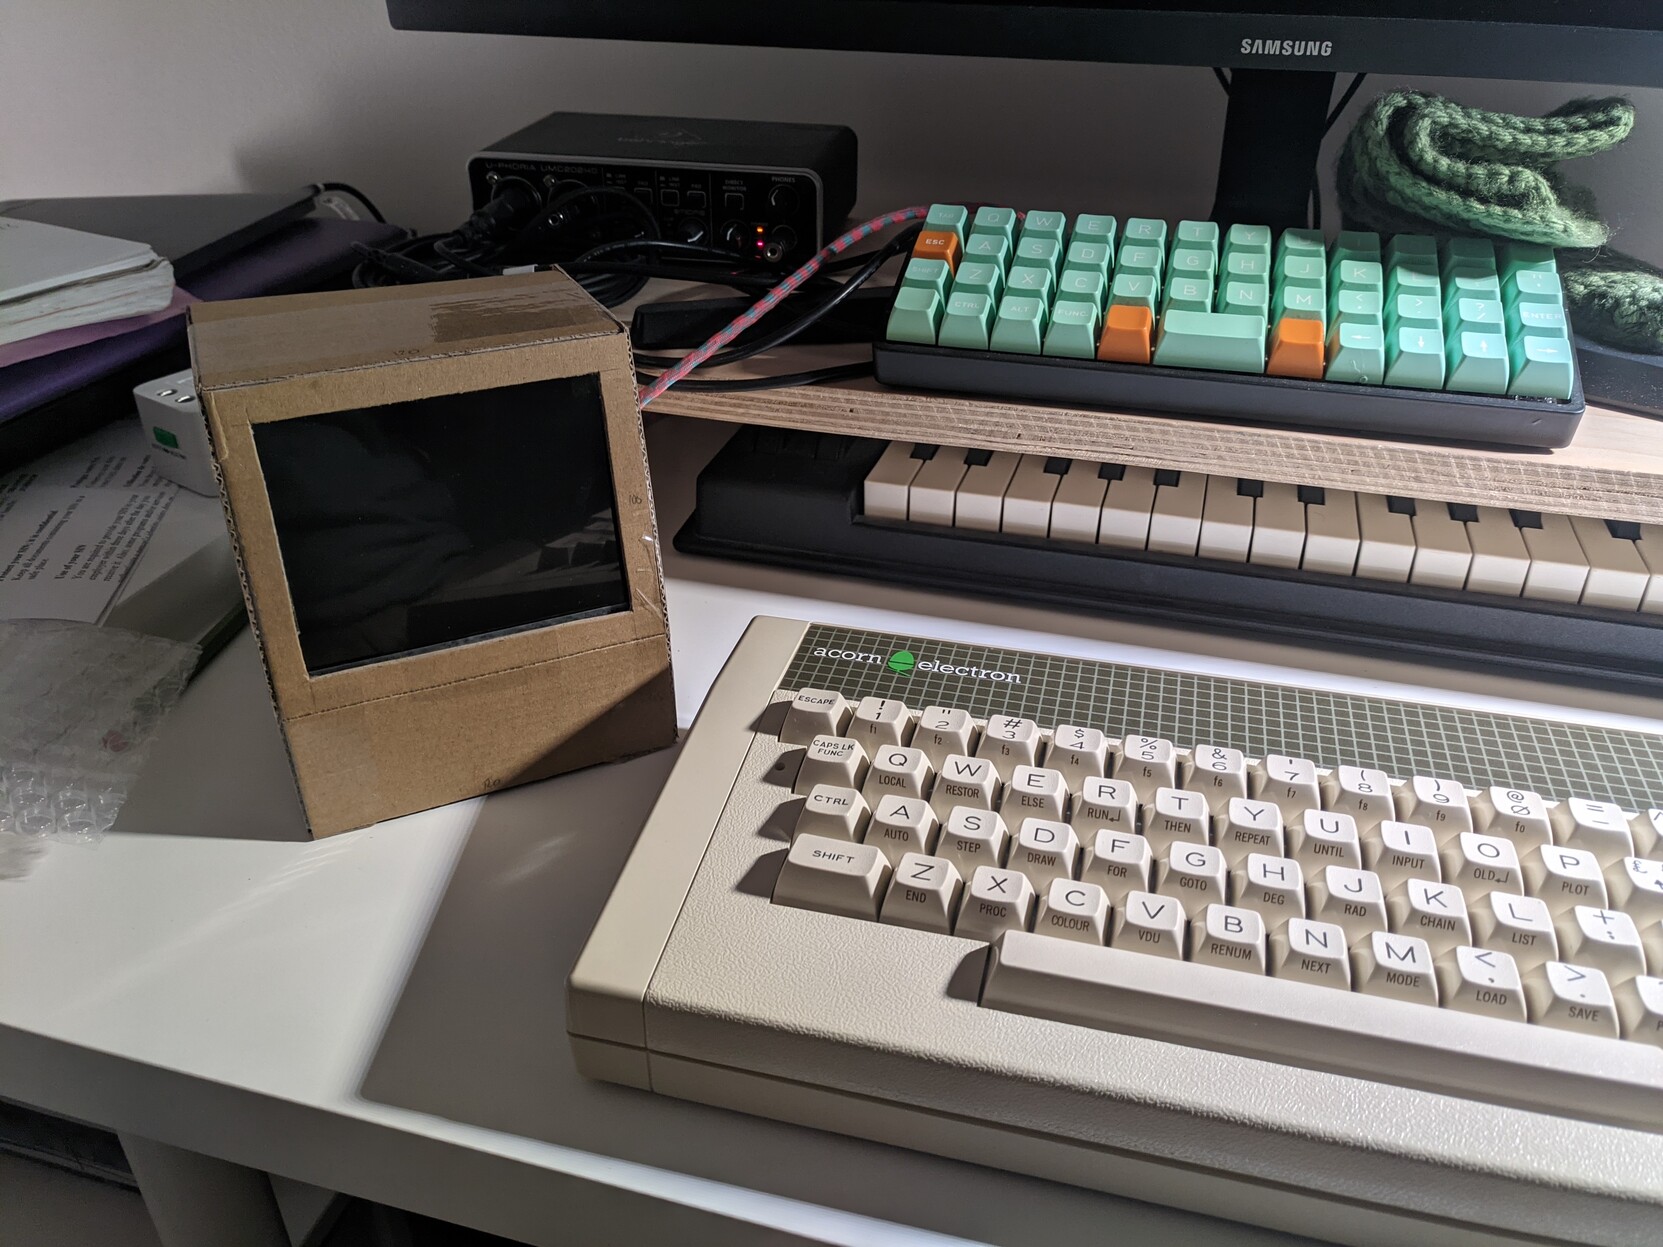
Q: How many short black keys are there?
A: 11